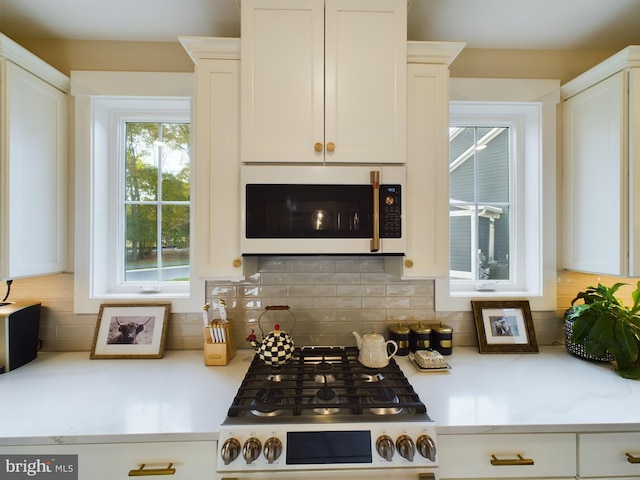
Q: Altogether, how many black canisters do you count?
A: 3